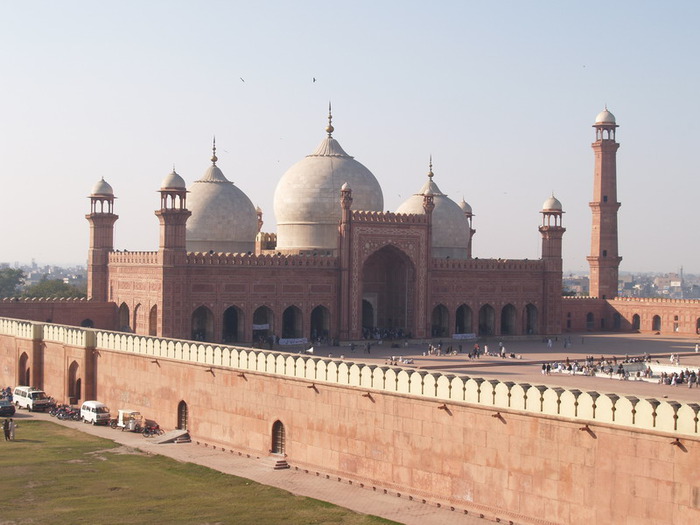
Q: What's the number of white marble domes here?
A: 3